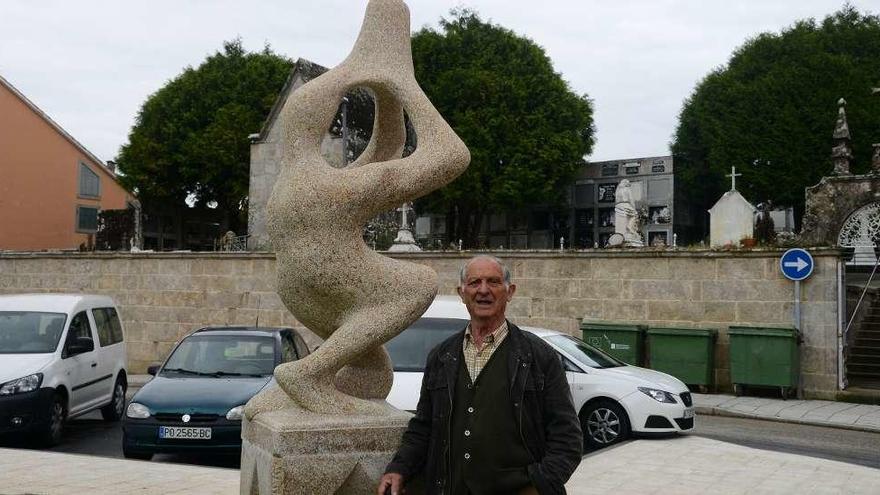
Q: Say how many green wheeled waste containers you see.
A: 3